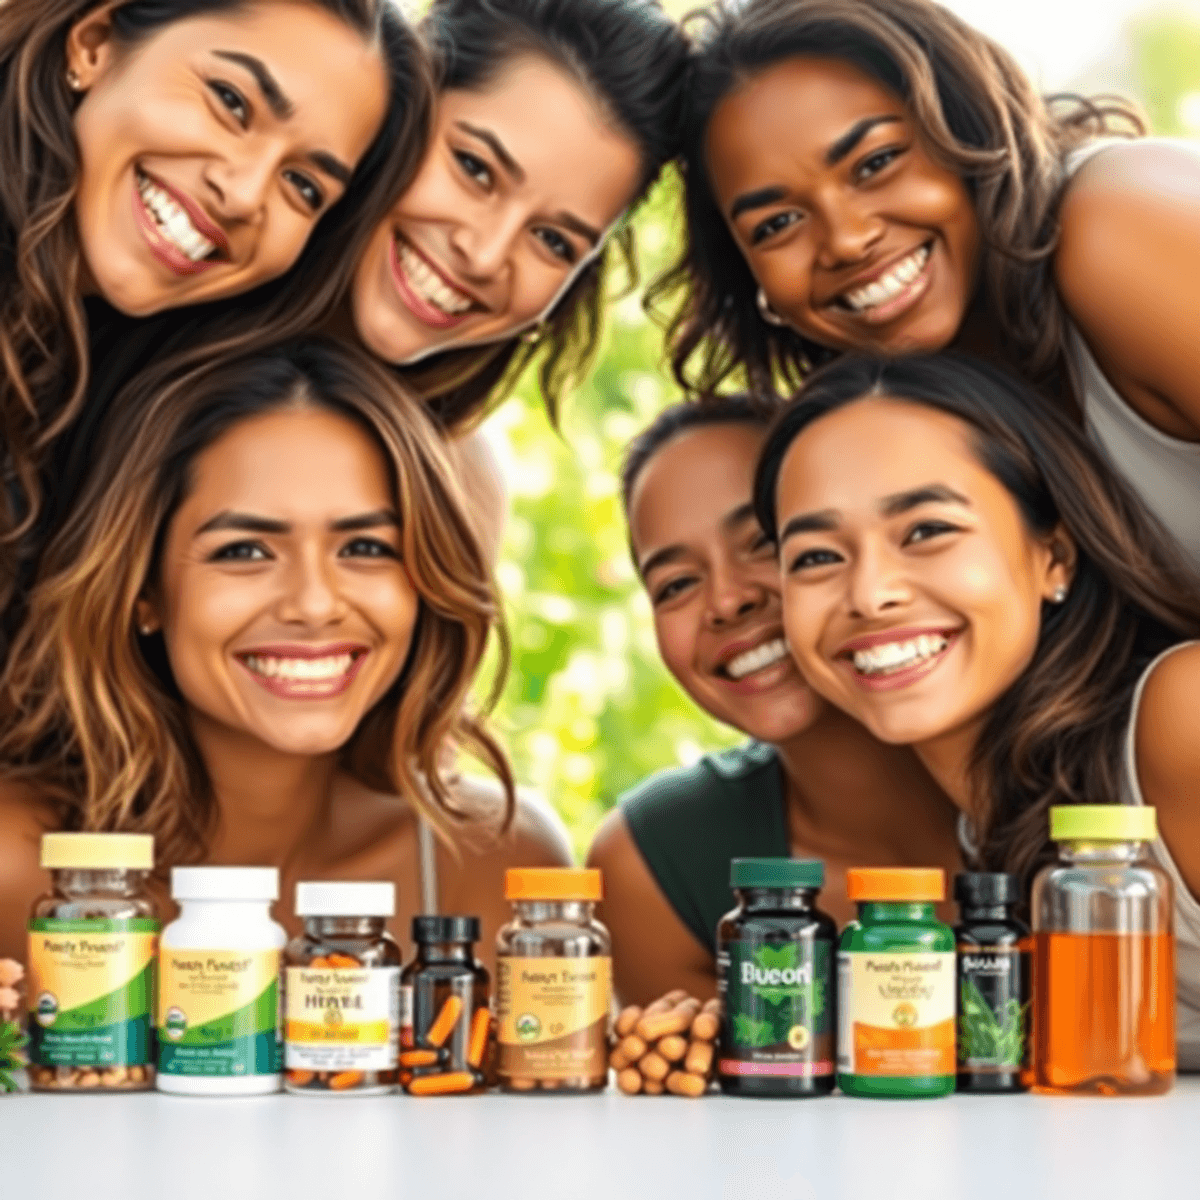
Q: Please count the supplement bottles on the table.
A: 9